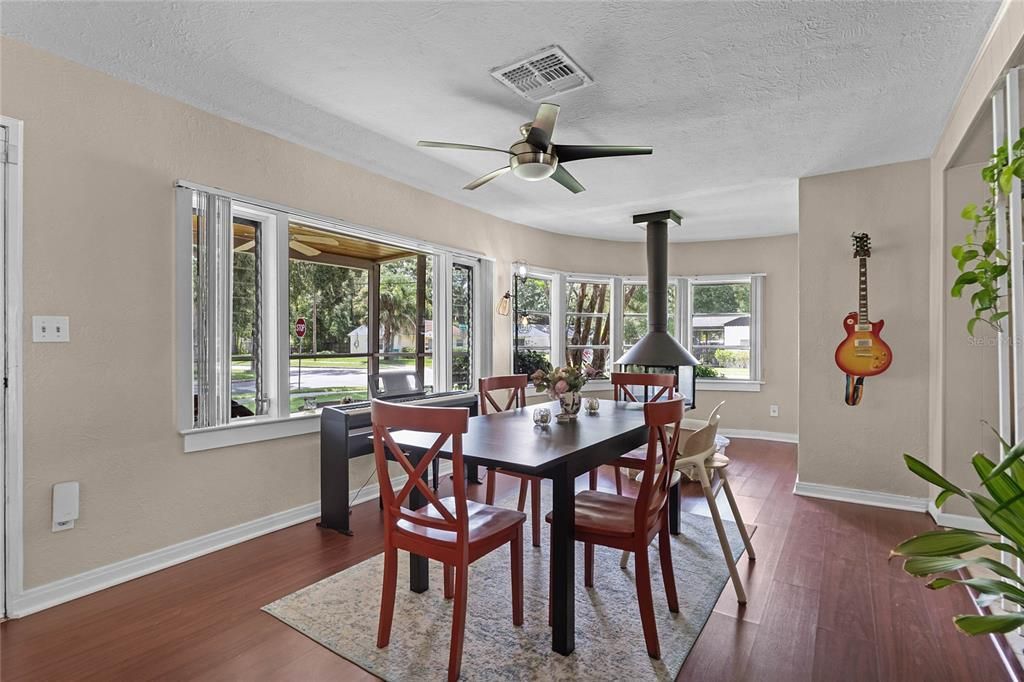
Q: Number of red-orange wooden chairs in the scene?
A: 4